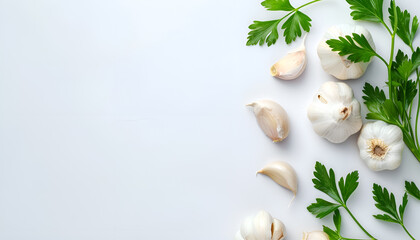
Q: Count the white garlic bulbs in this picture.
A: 4